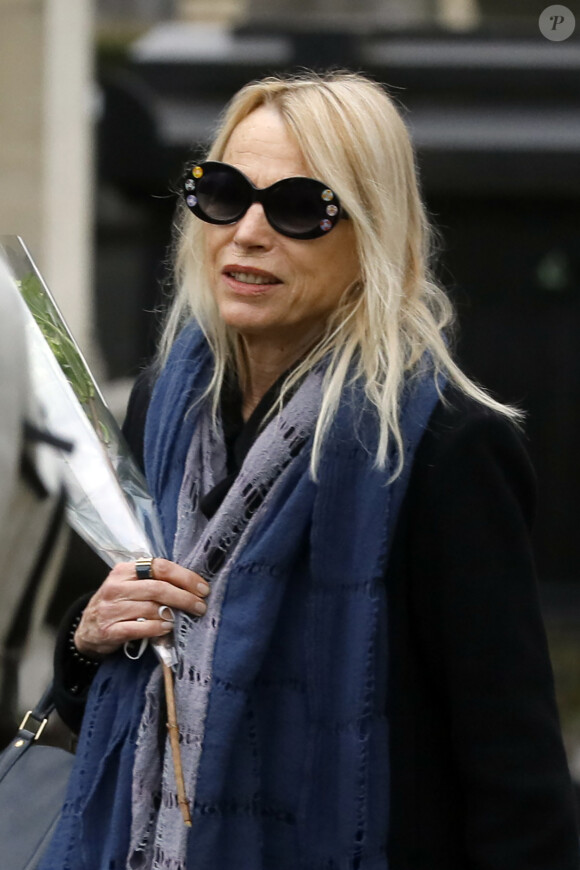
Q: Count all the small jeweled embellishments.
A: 6